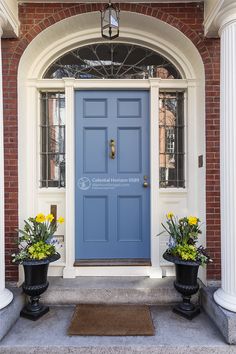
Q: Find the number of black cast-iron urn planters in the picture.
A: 2